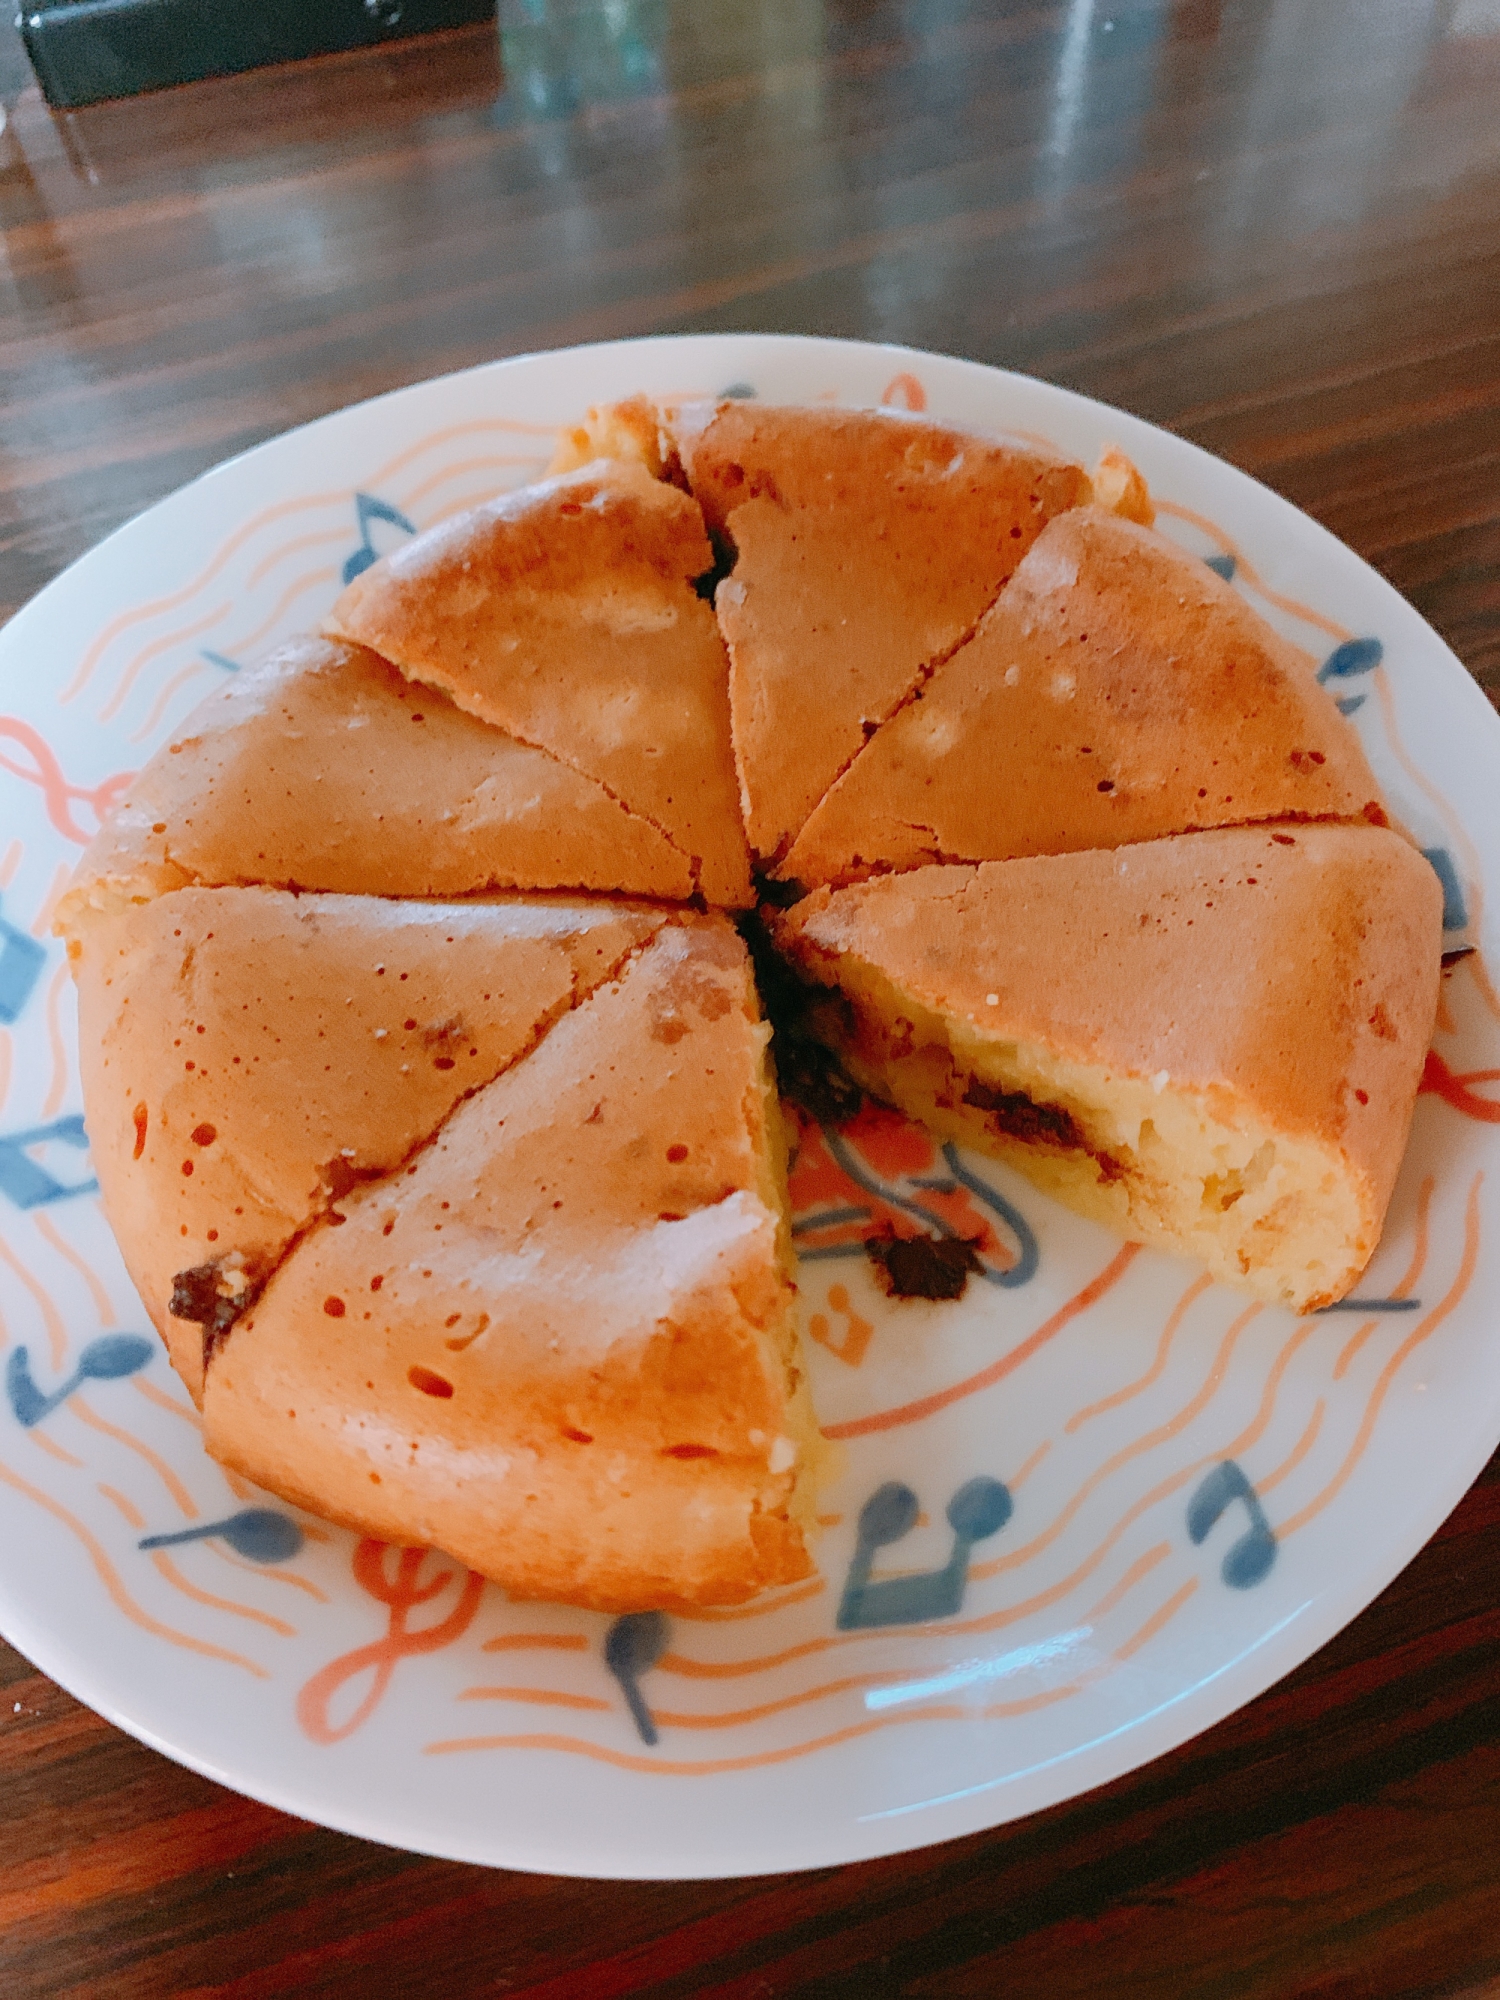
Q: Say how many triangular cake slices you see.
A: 7